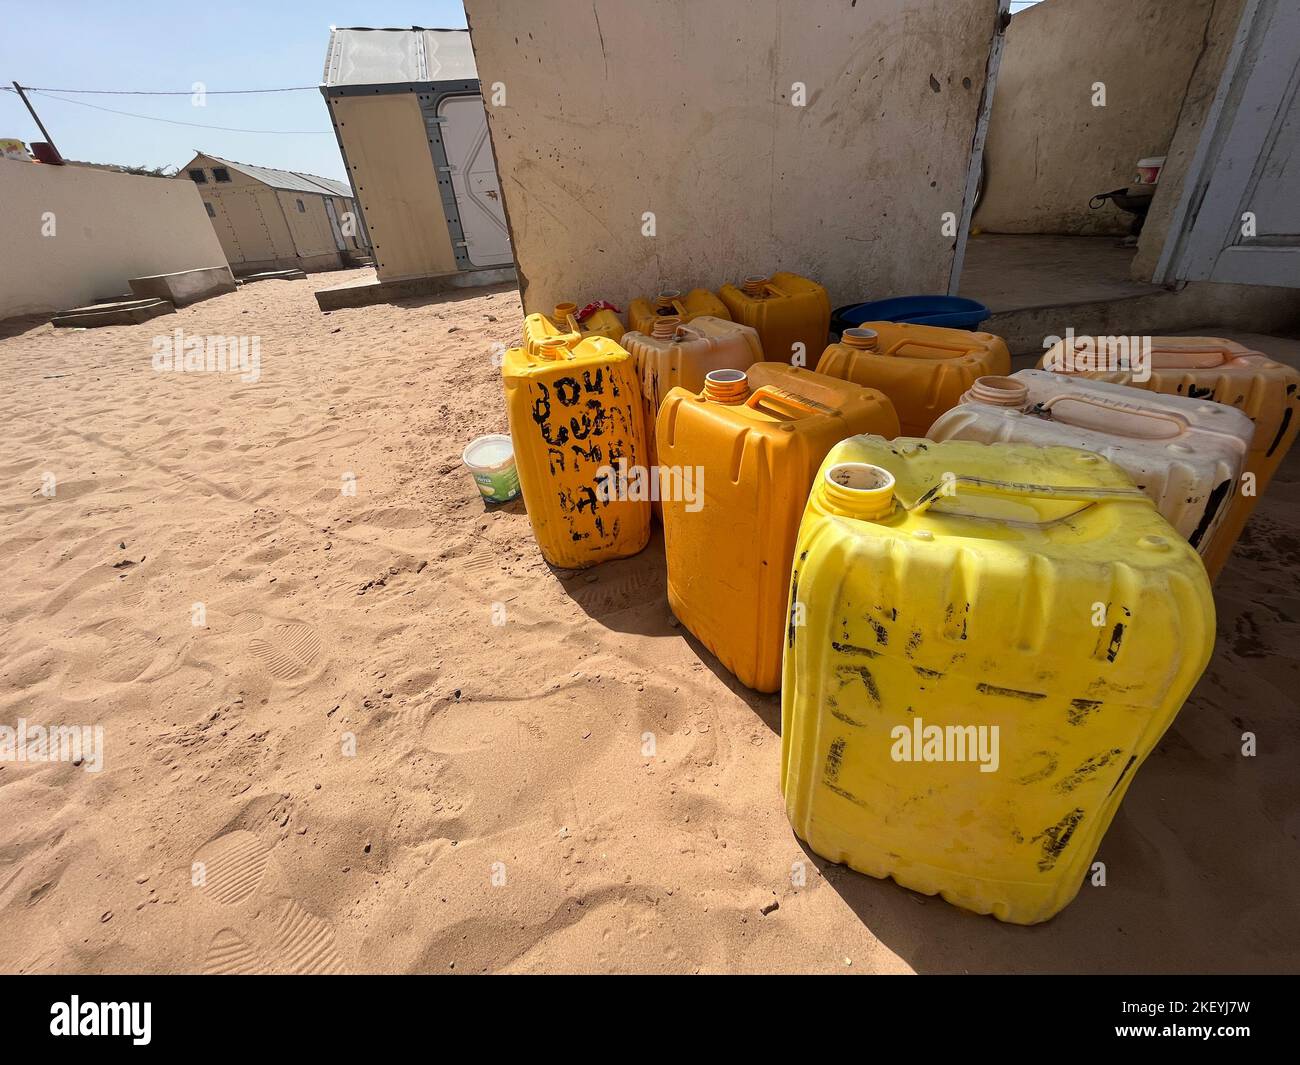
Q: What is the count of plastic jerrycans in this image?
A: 10